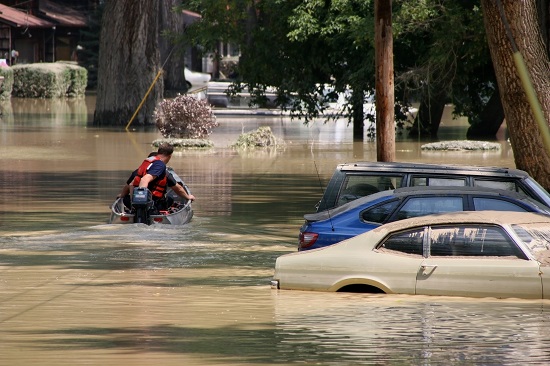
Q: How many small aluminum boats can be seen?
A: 1